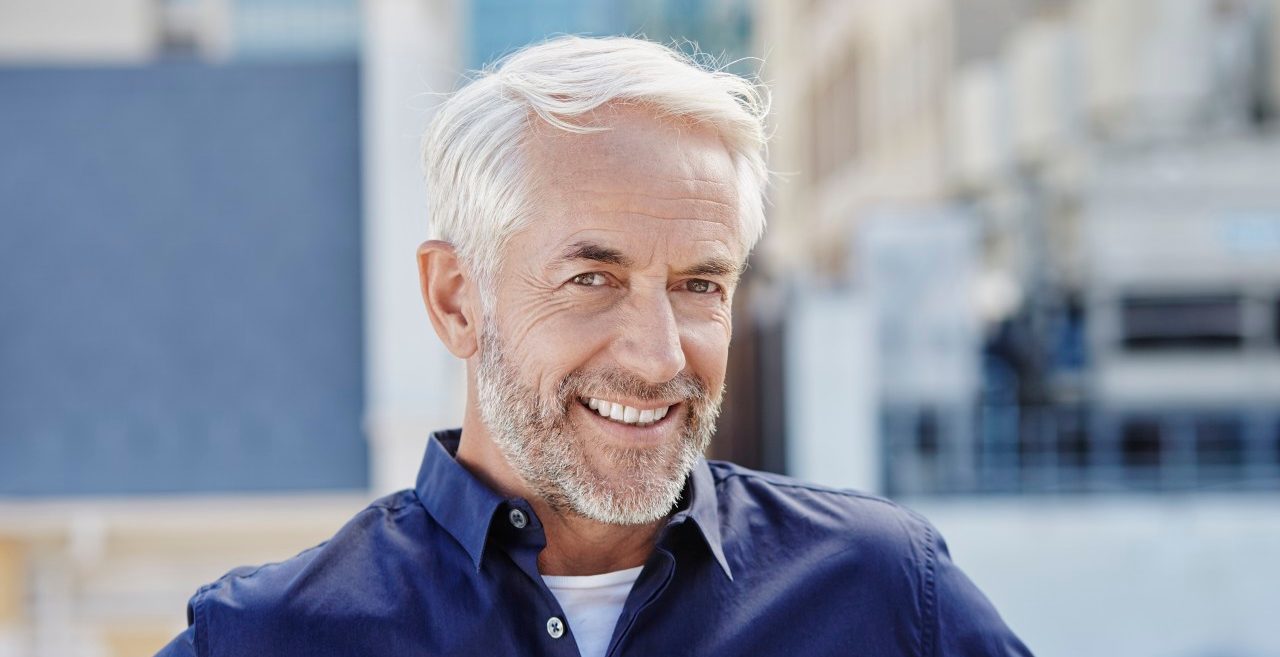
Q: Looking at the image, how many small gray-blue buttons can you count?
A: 2